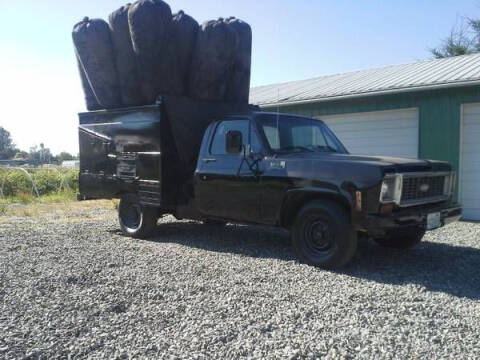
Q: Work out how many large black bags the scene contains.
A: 6